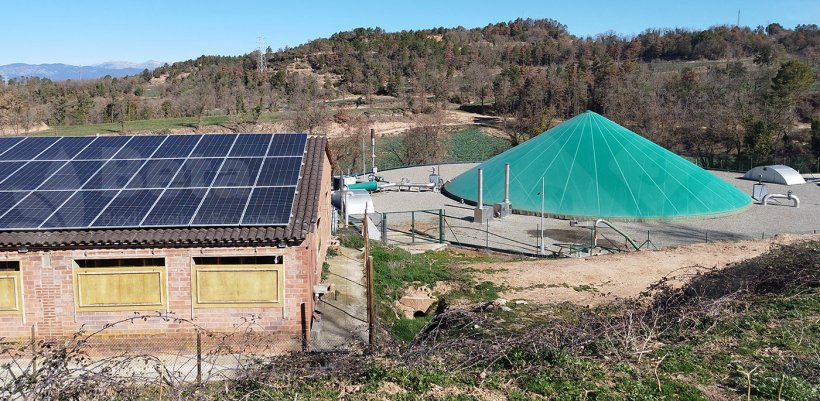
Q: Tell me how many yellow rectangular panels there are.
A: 3